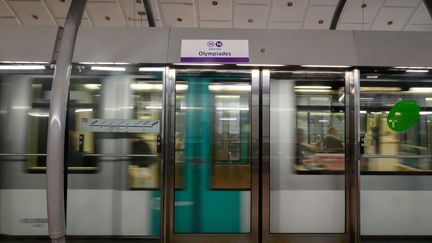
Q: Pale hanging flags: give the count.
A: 0